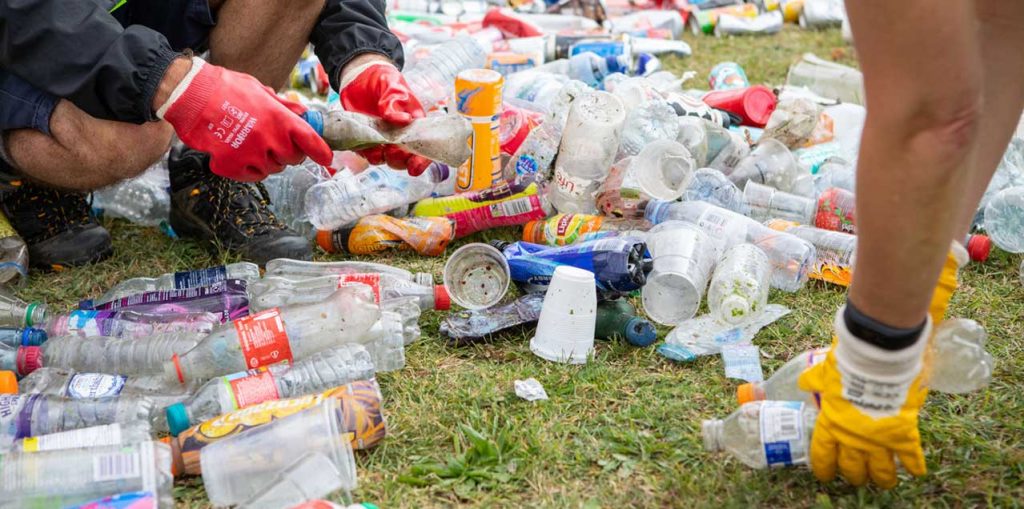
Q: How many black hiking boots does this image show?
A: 2